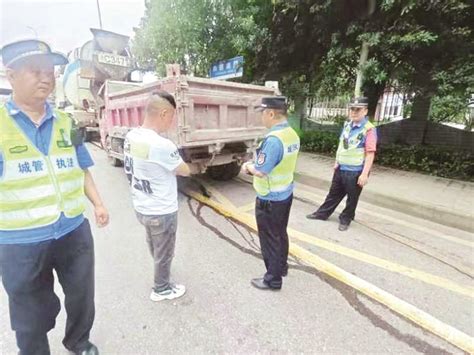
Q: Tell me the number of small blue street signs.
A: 1